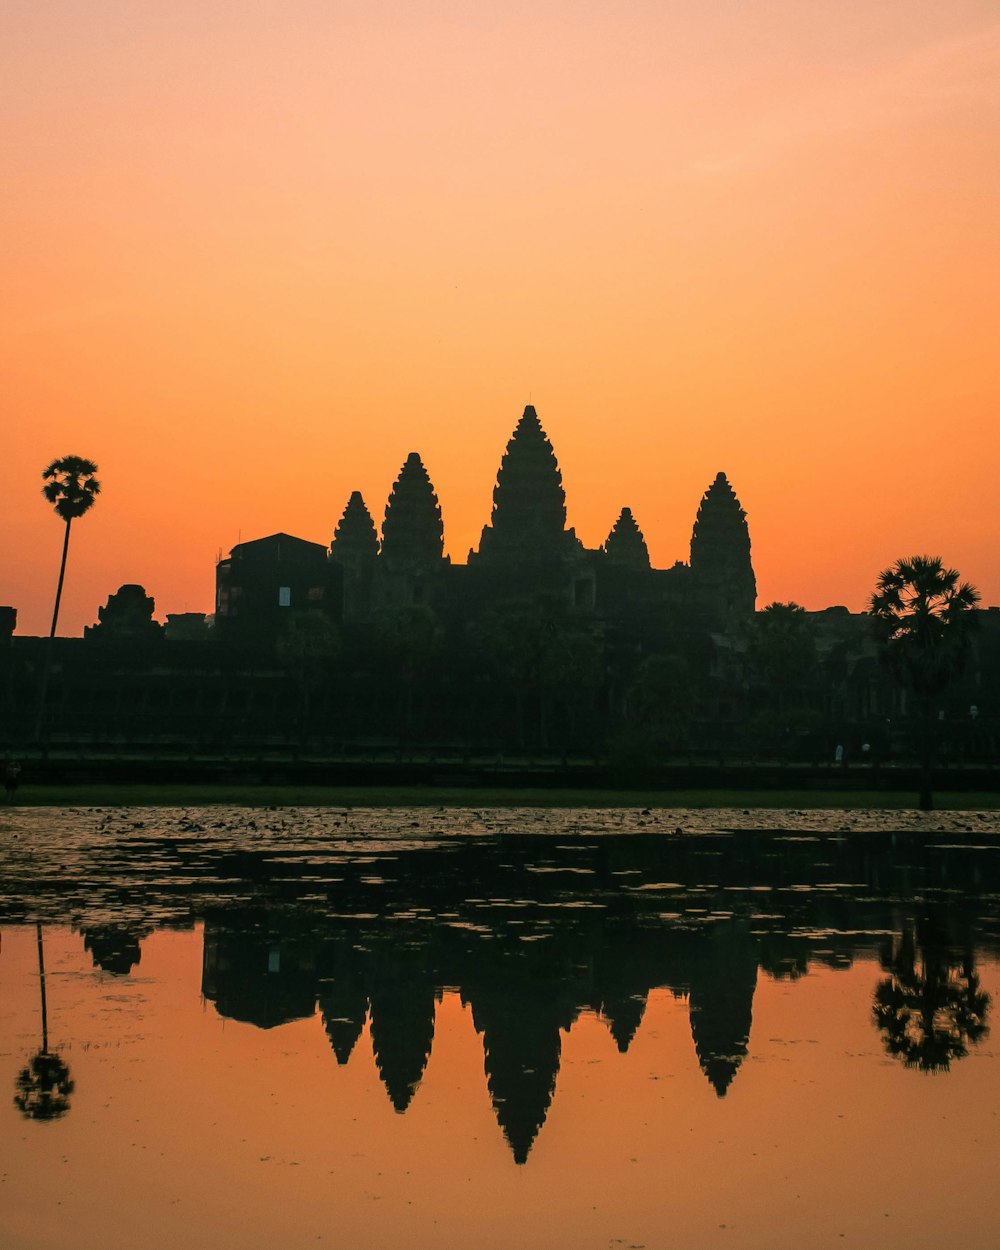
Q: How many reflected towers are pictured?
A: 5